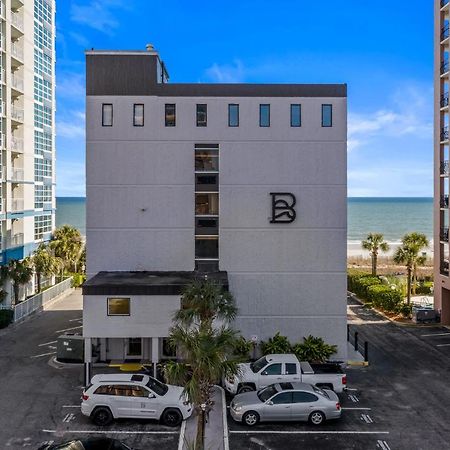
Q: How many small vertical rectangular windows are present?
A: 8